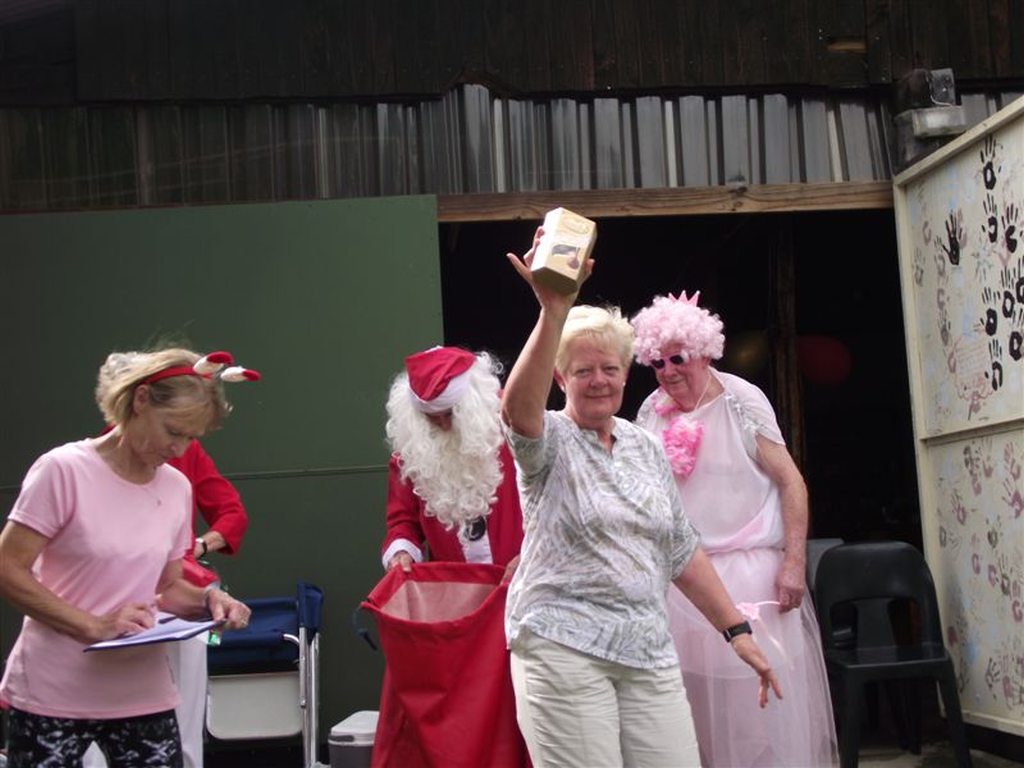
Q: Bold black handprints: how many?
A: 9